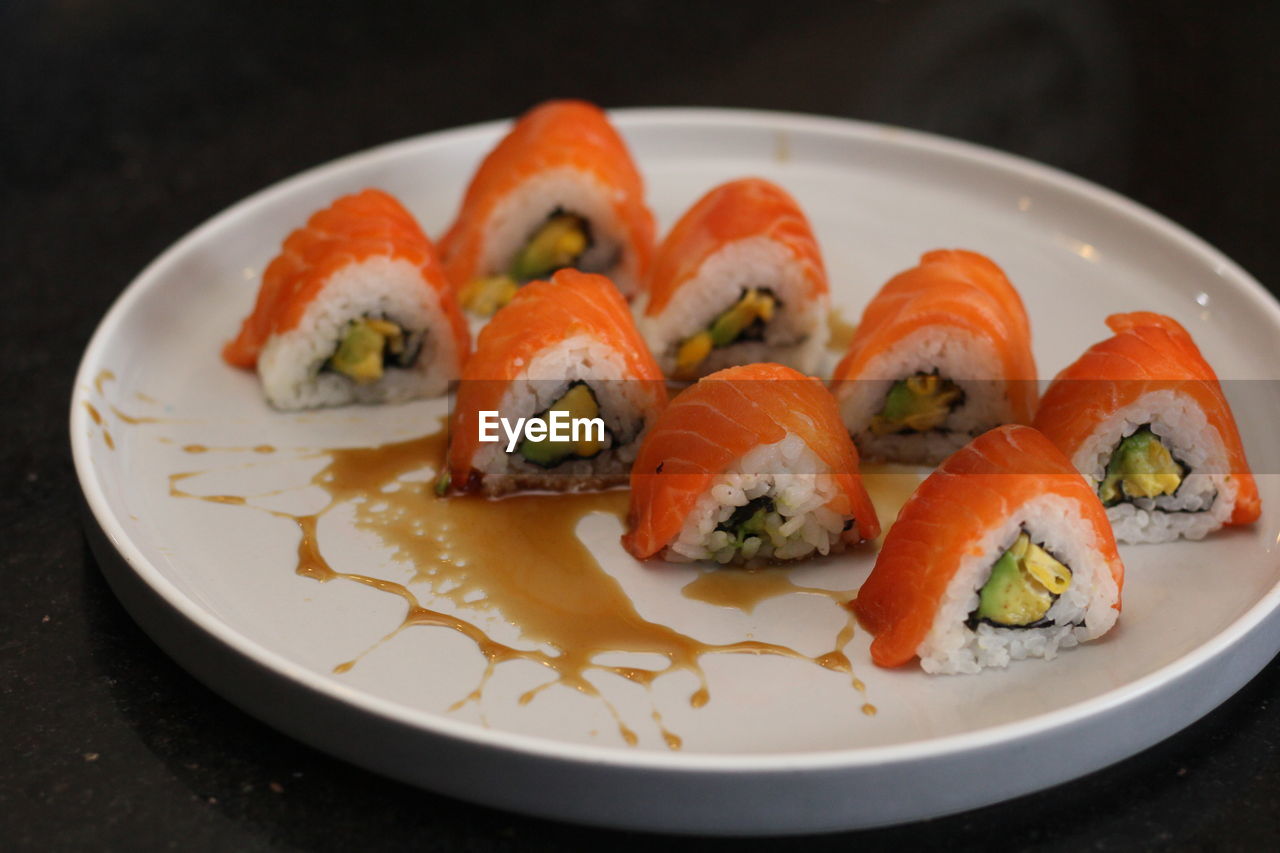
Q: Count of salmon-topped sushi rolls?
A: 8